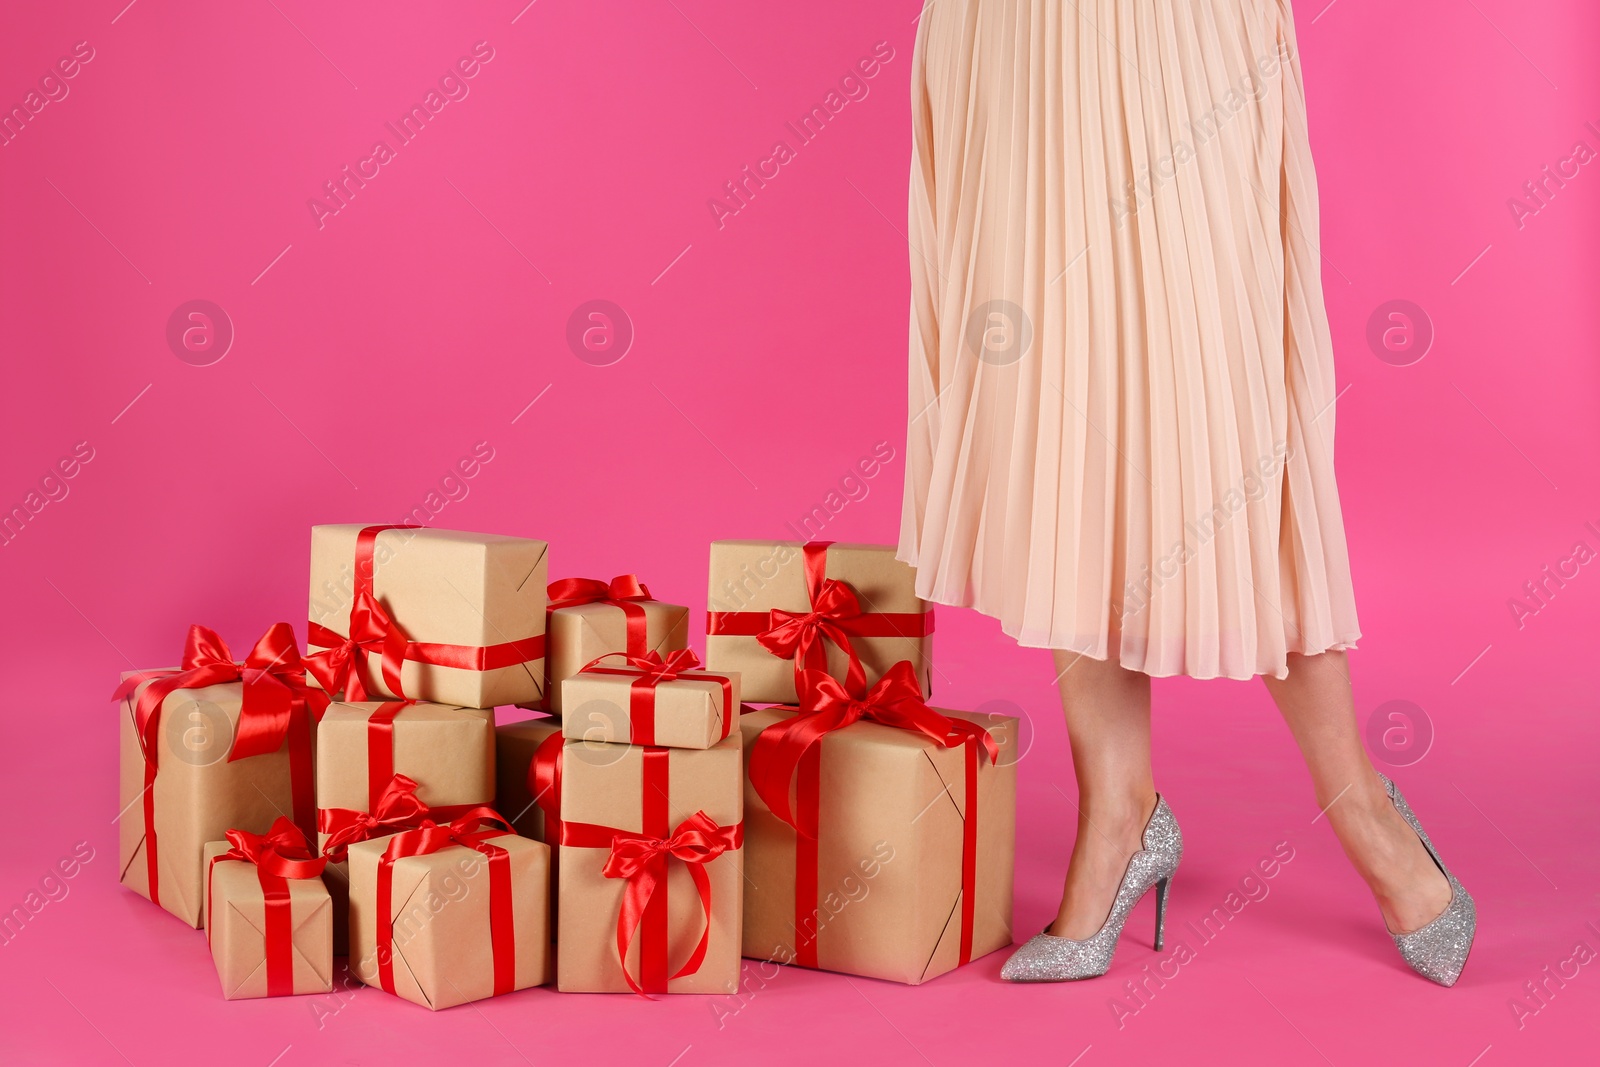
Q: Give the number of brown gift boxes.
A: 11